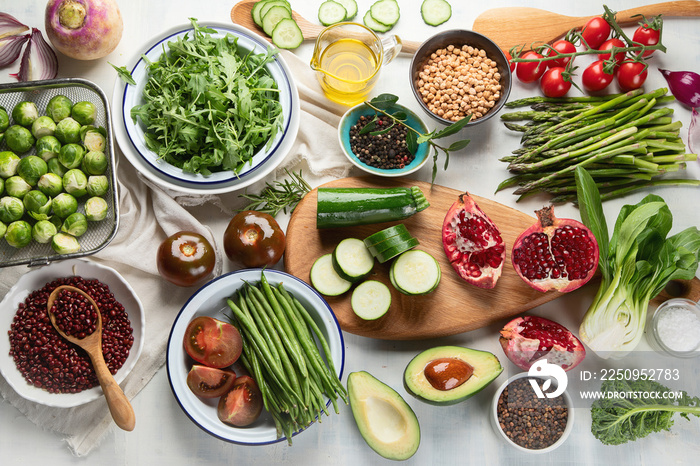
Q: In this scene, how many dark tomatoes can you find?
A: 2